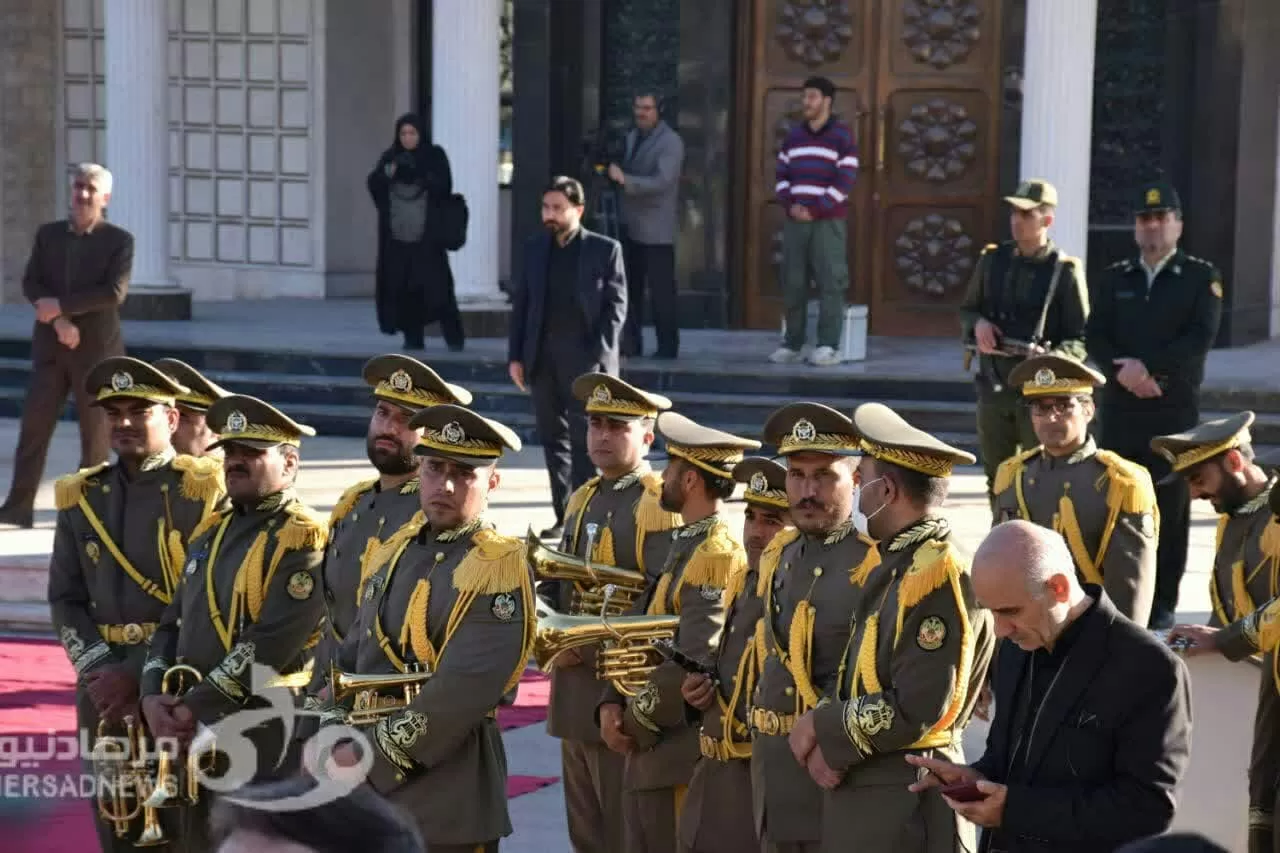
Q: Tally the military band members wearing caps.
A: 12